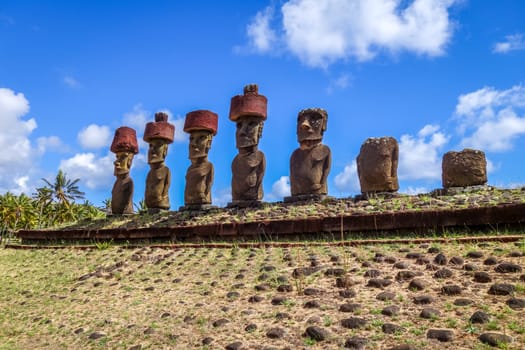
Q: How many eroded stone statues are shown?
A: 2